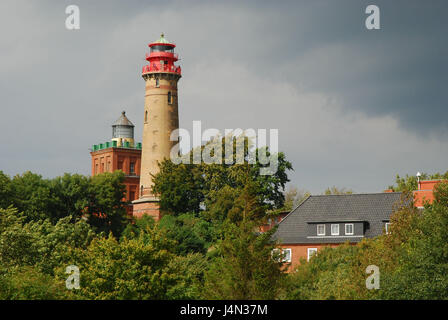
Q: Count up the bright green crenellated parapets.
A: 1